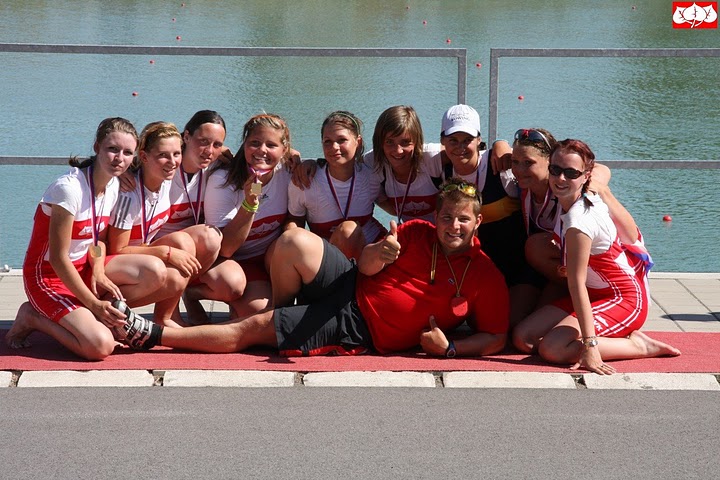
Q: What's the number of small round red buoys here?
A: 12